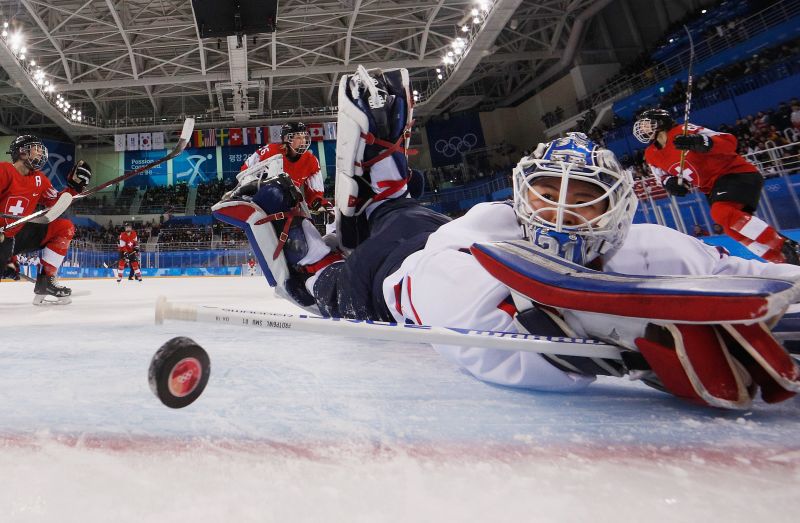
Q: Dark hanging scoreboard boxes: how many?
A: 1